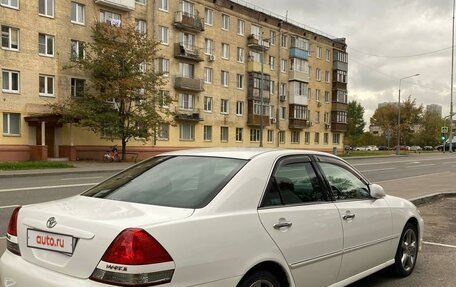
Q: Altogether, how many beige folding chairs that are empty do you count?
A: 0